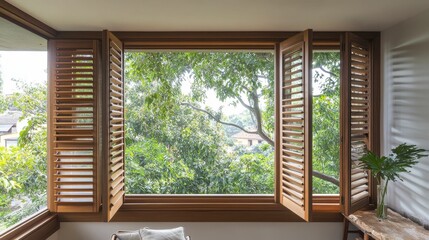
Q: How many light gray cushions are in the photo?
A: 2